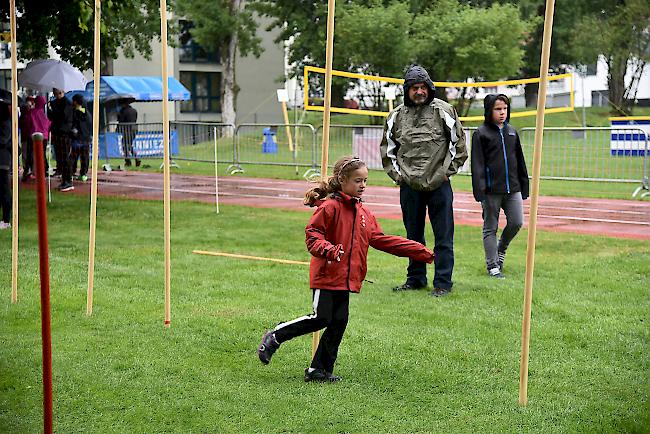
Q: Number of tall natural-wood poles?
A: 5